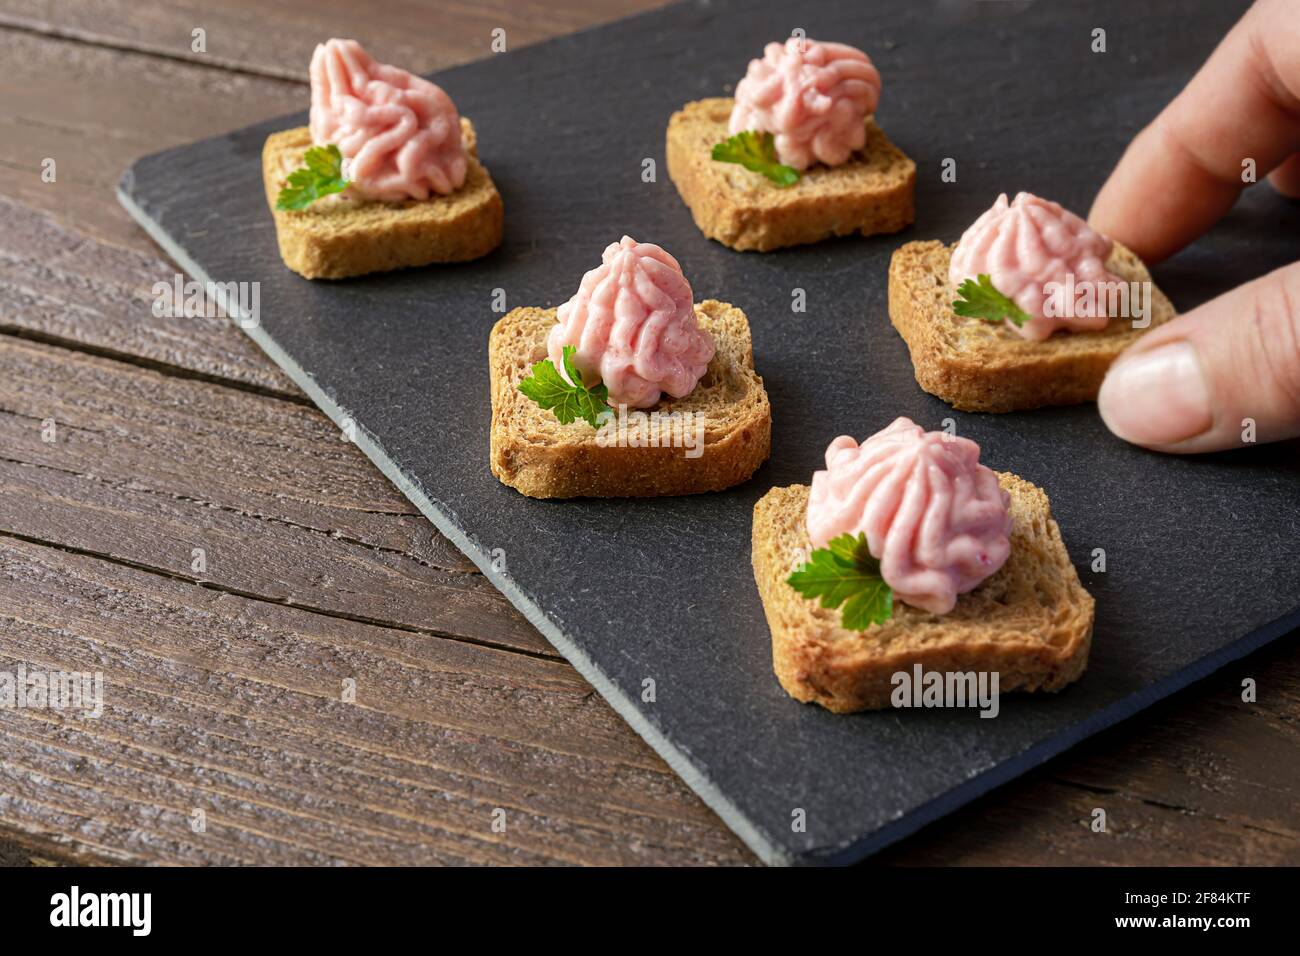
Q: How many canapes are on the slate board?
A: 5